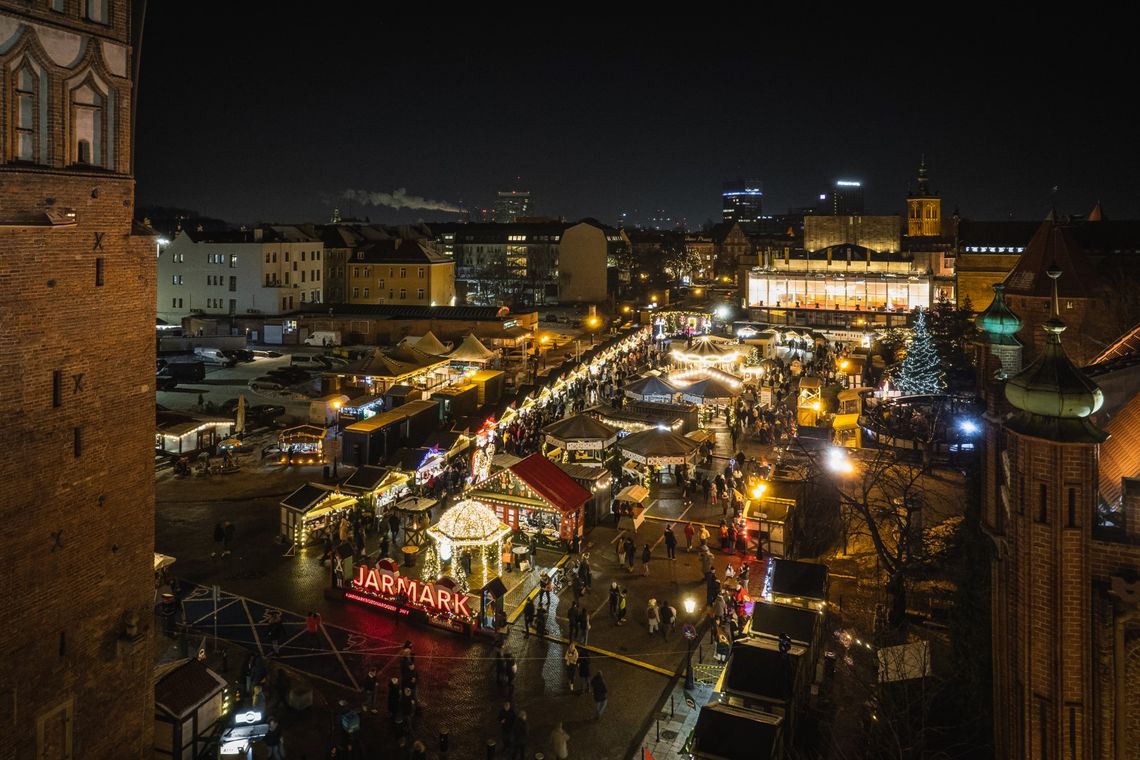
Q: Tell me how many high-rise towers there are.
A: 3